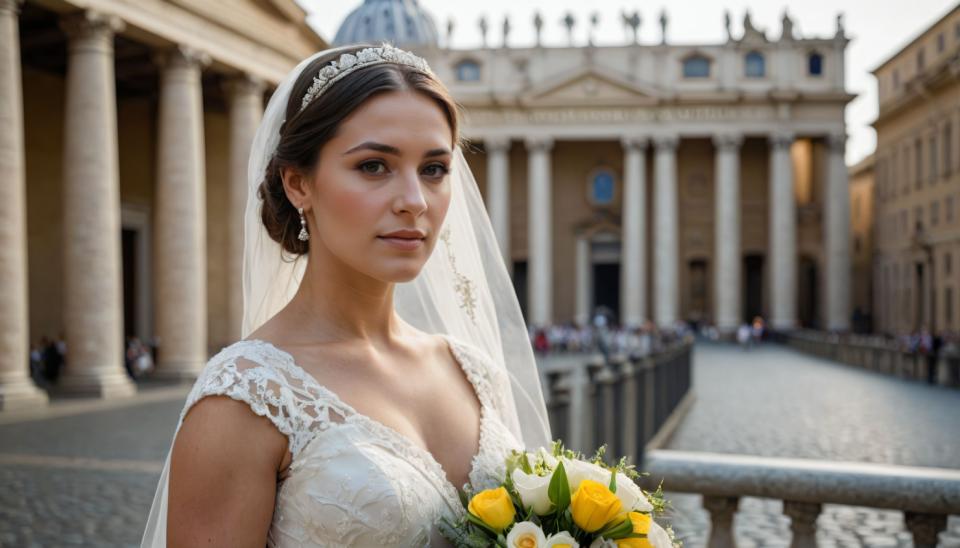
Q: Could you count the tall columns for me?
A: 11